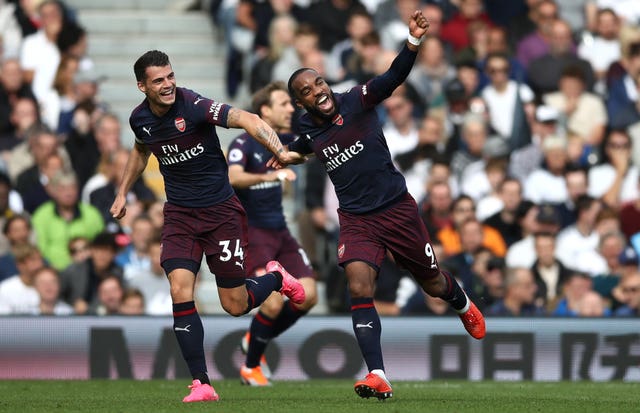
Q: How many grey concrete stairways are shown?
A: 1